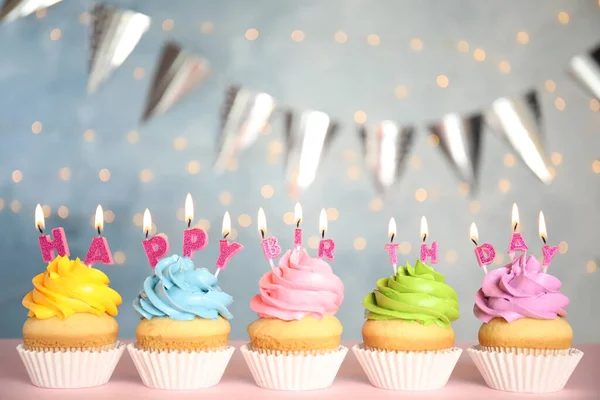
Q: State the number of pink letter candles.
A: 13